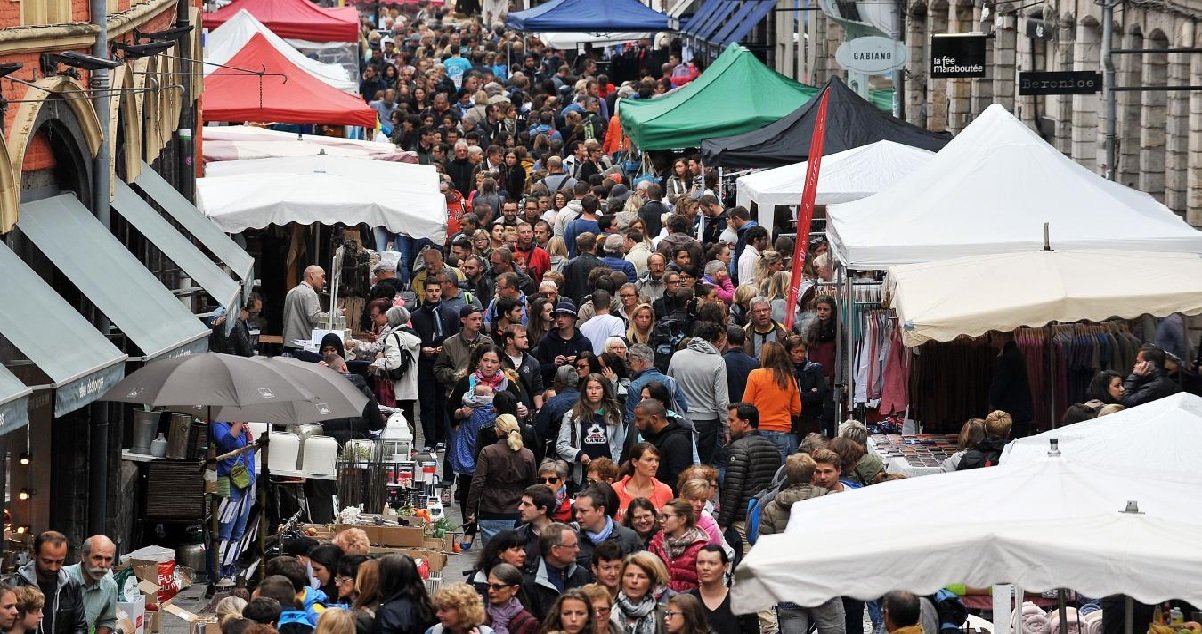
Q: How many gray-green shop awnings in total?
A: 5